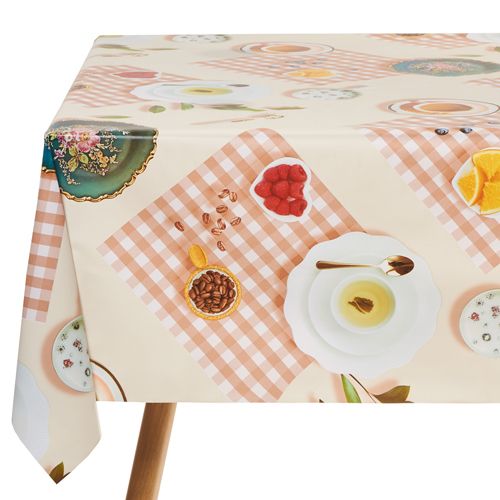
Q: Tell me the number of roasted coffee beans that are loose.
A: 9